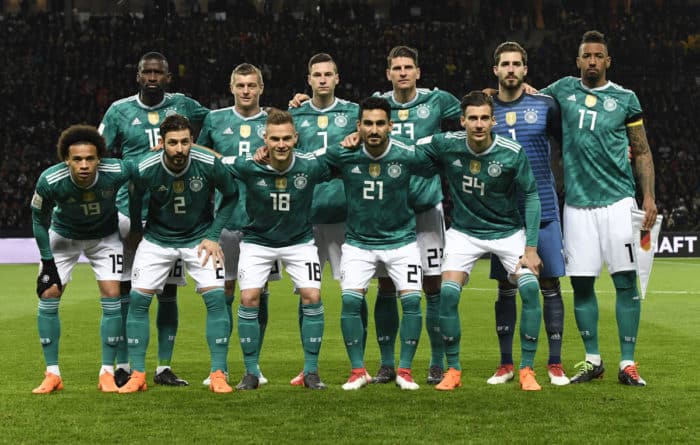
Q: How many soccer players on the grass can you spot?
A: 11